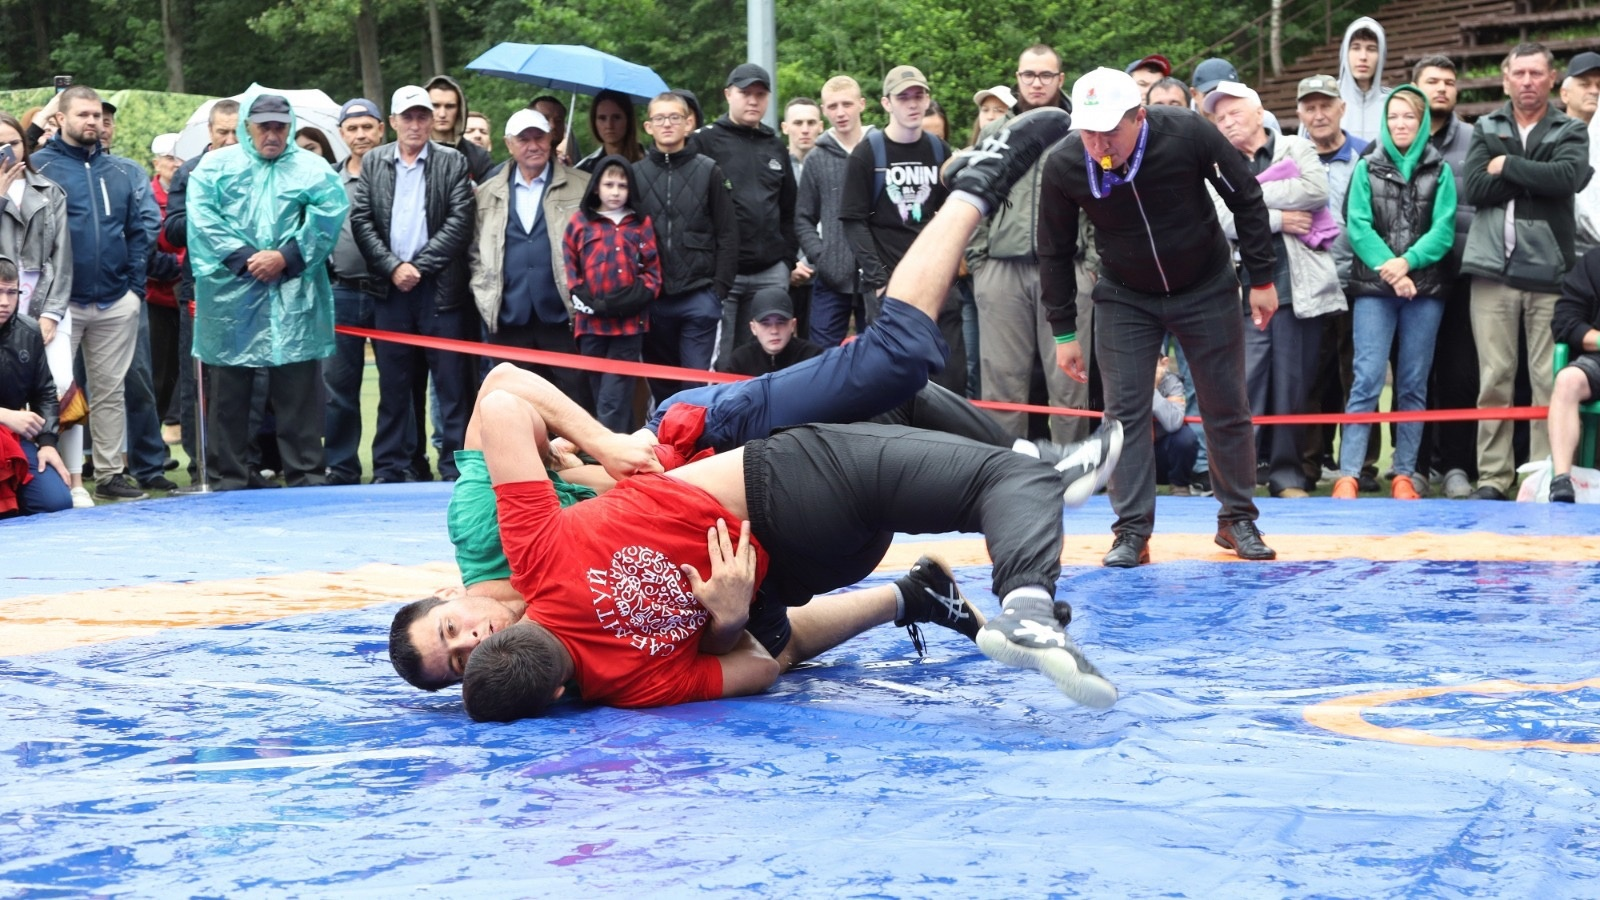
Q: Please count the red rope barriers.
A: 1